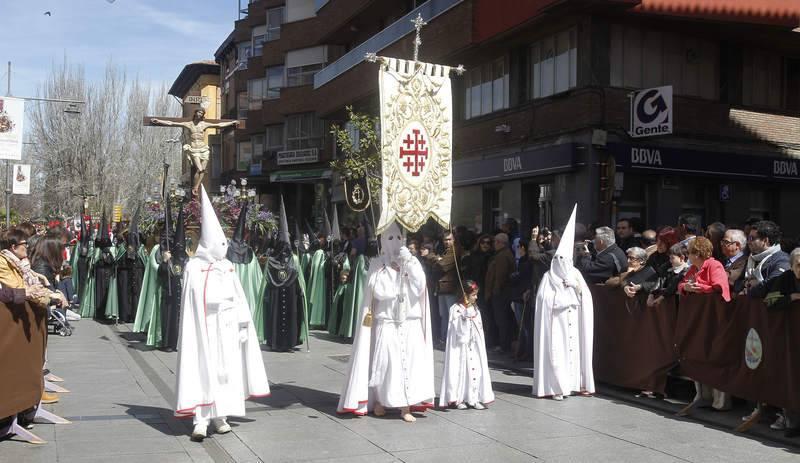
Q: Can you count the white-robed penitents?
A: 4